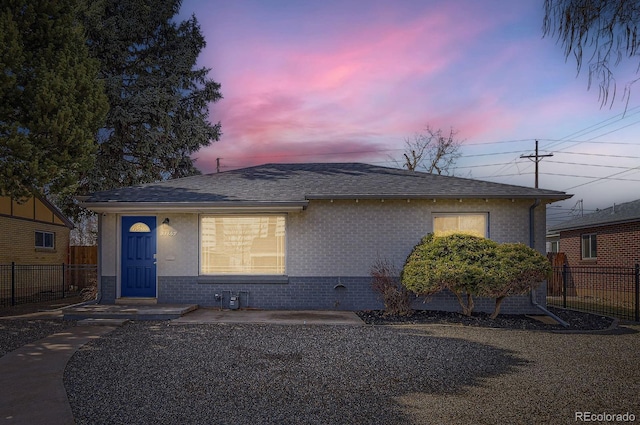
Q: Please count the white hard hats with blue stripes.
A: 0